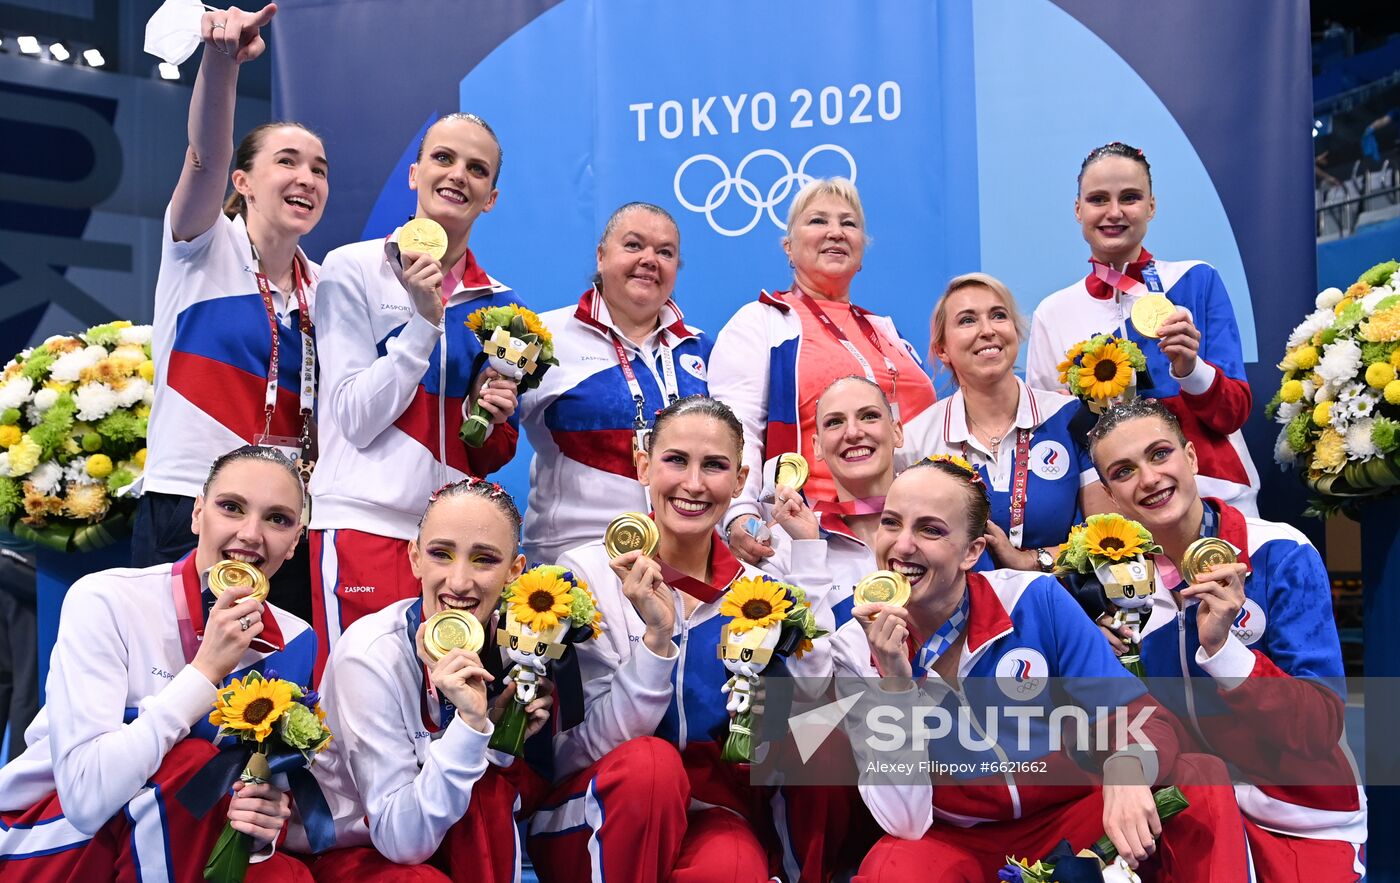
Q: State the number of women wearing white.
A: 12